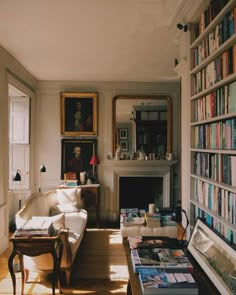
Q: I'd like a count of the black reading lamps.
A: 2